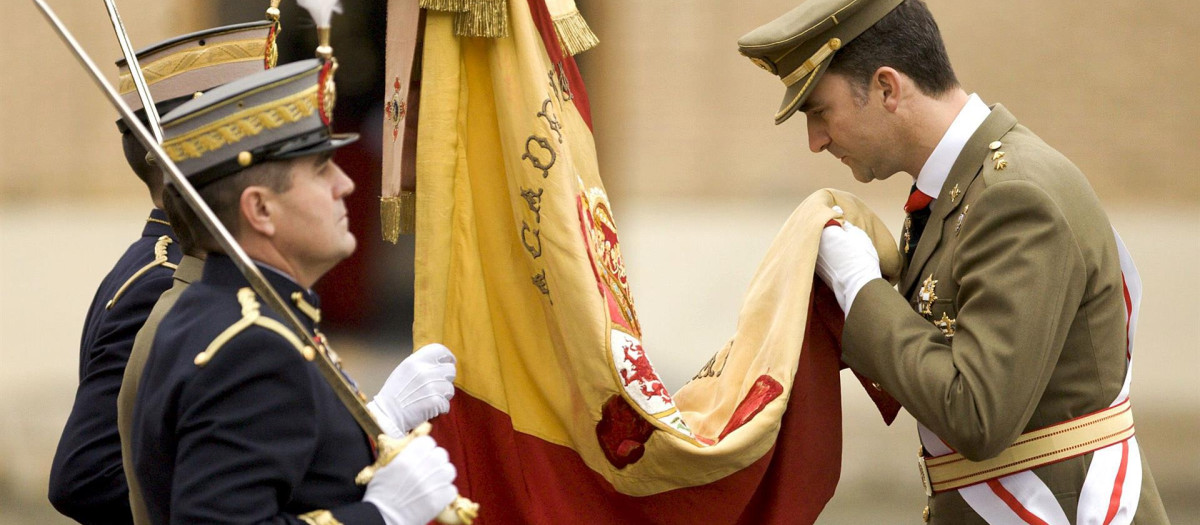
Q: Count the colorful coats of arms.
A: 1